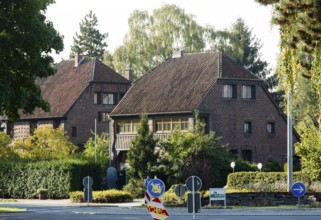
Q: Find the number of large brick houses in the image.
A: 2